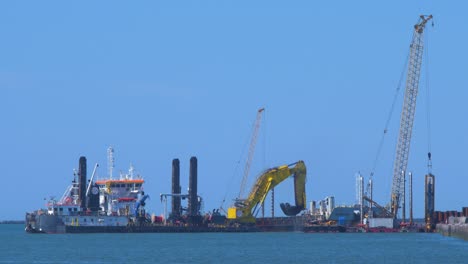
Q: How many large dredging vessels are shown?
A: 1